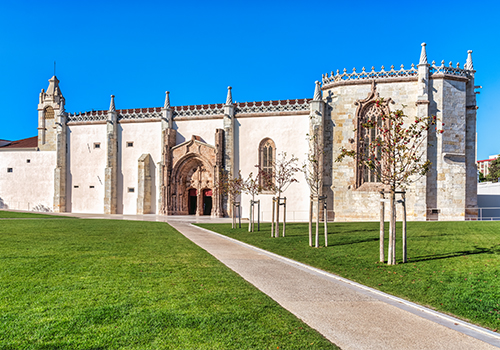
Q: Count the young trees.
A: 5